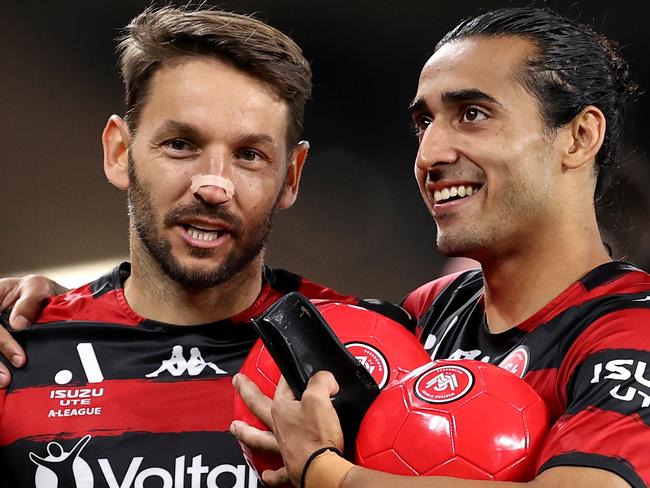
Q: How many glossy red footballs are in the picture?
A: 2